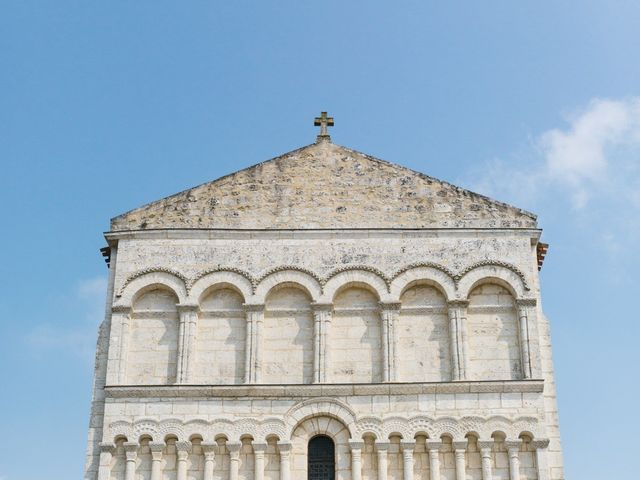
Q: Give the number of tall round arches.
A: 6